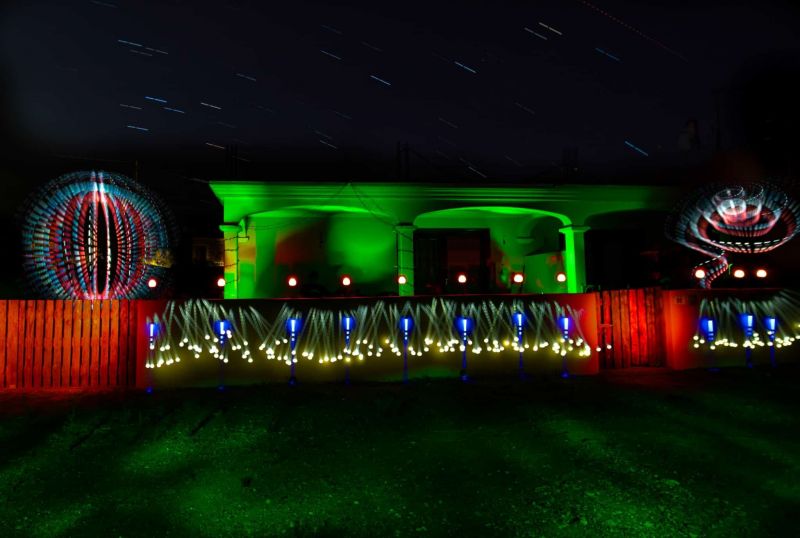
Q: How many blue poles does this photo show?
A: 11